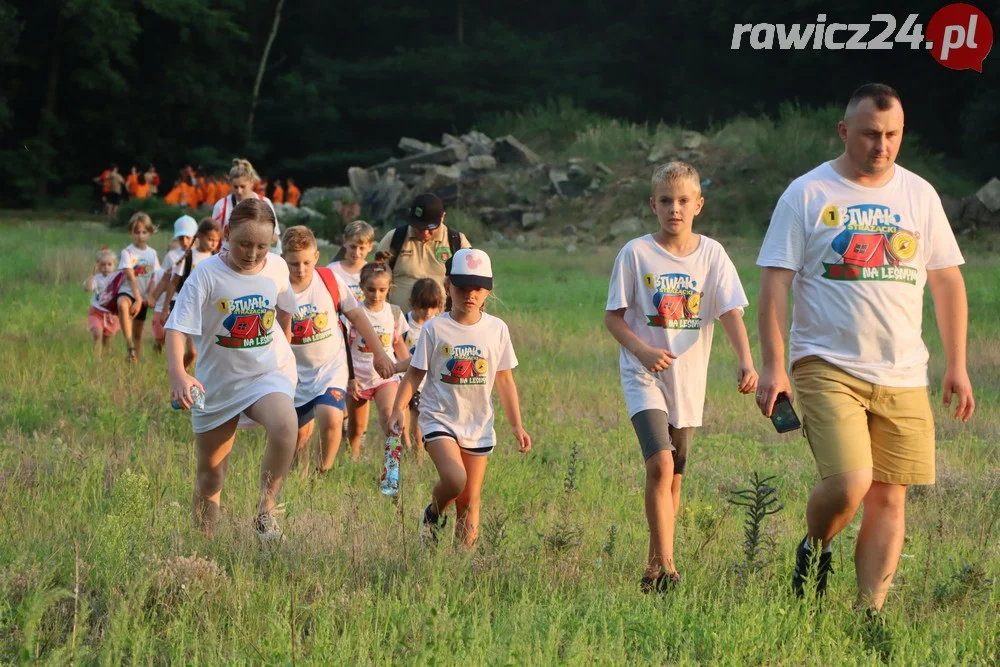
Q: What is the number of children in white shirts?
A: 11